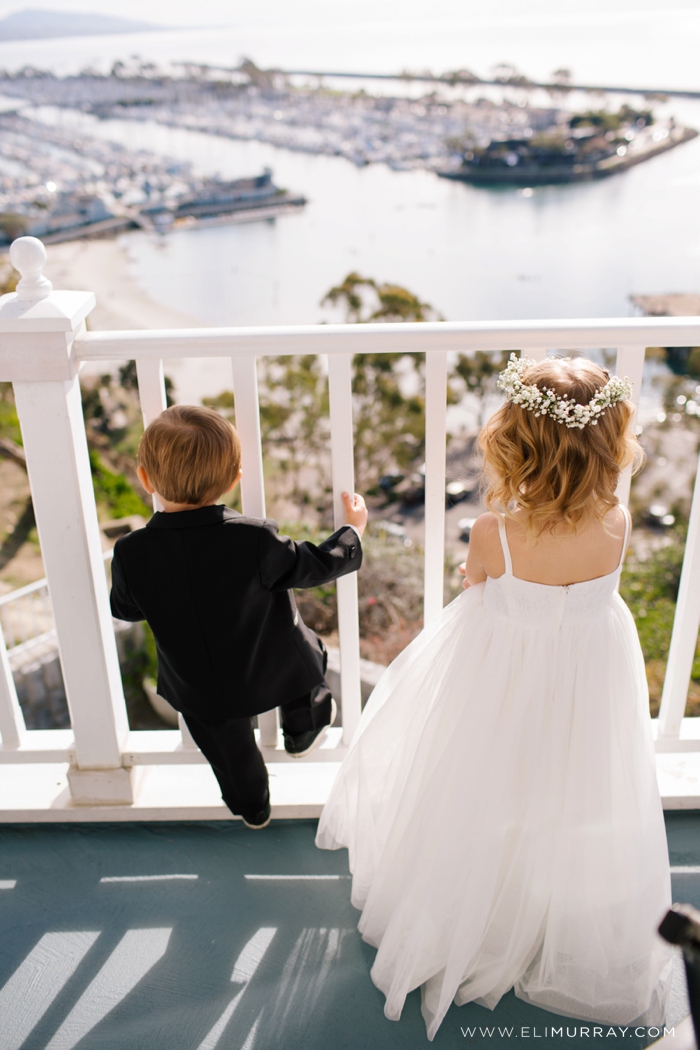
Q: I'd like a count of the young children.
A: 2